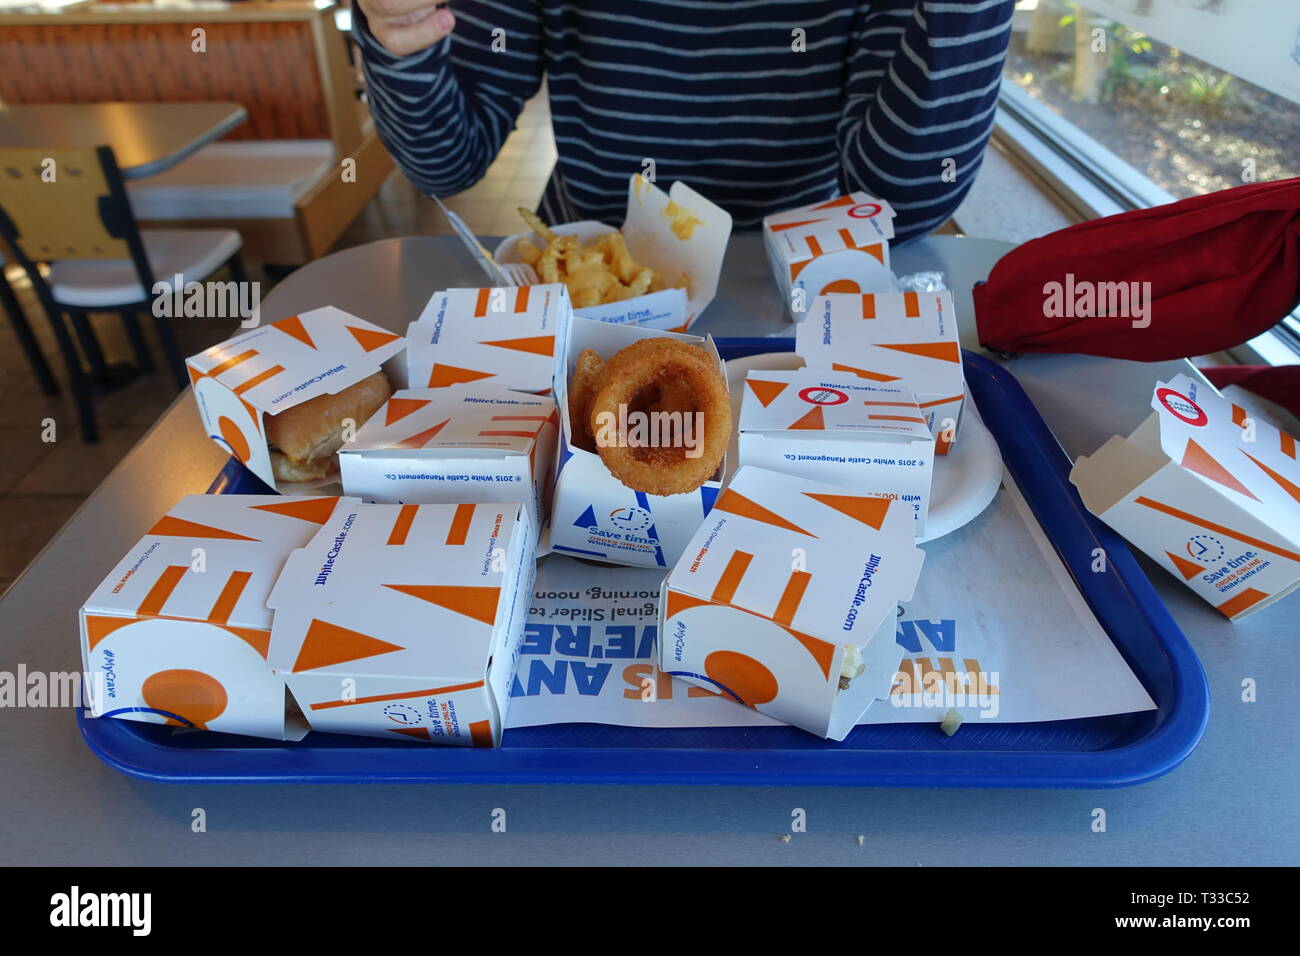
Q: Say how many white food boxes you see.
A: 12